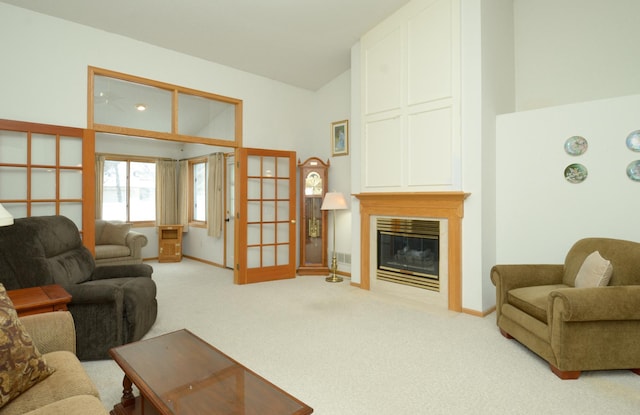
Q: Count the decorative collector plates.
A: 4